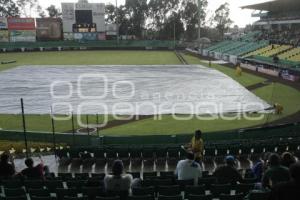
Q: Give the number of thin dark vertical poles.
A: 5